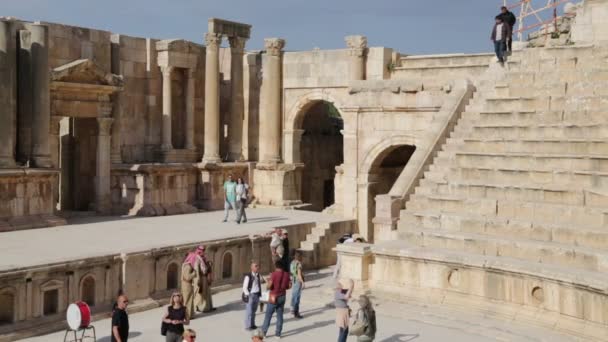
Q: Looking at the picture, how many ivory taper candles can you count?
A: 0